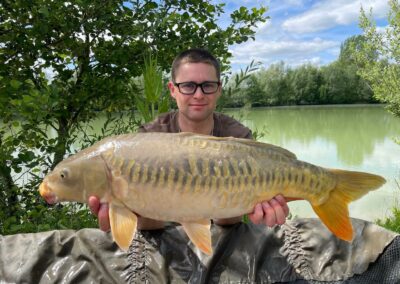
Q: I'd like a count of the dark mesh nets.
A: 1